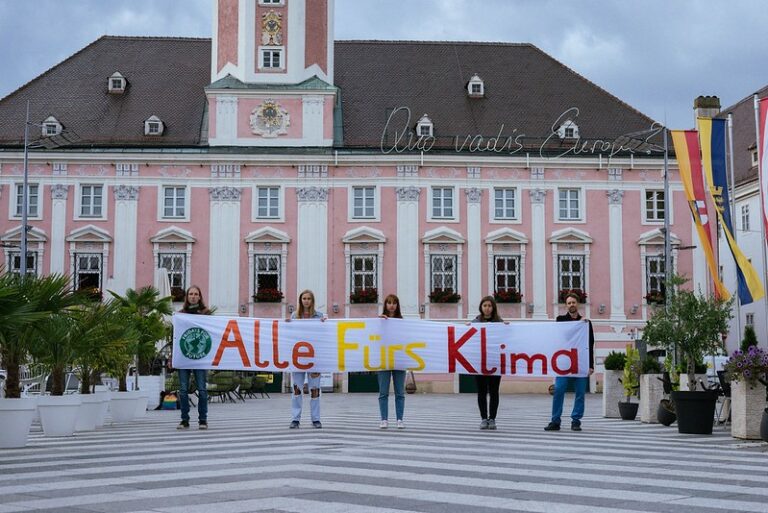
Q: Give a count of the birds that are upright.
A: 0